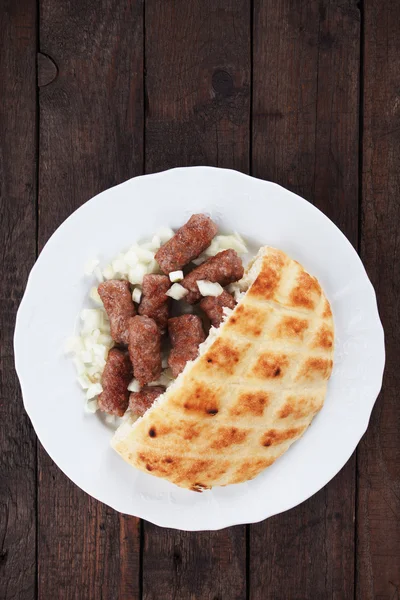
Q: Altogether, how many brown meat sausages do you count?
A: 9